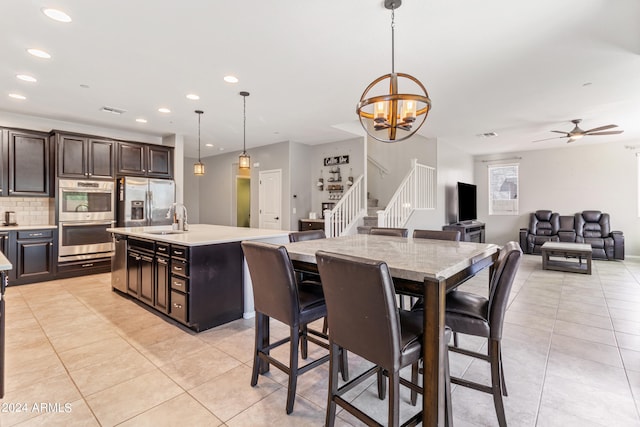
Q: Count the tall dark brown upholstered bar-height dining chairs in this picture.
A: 6